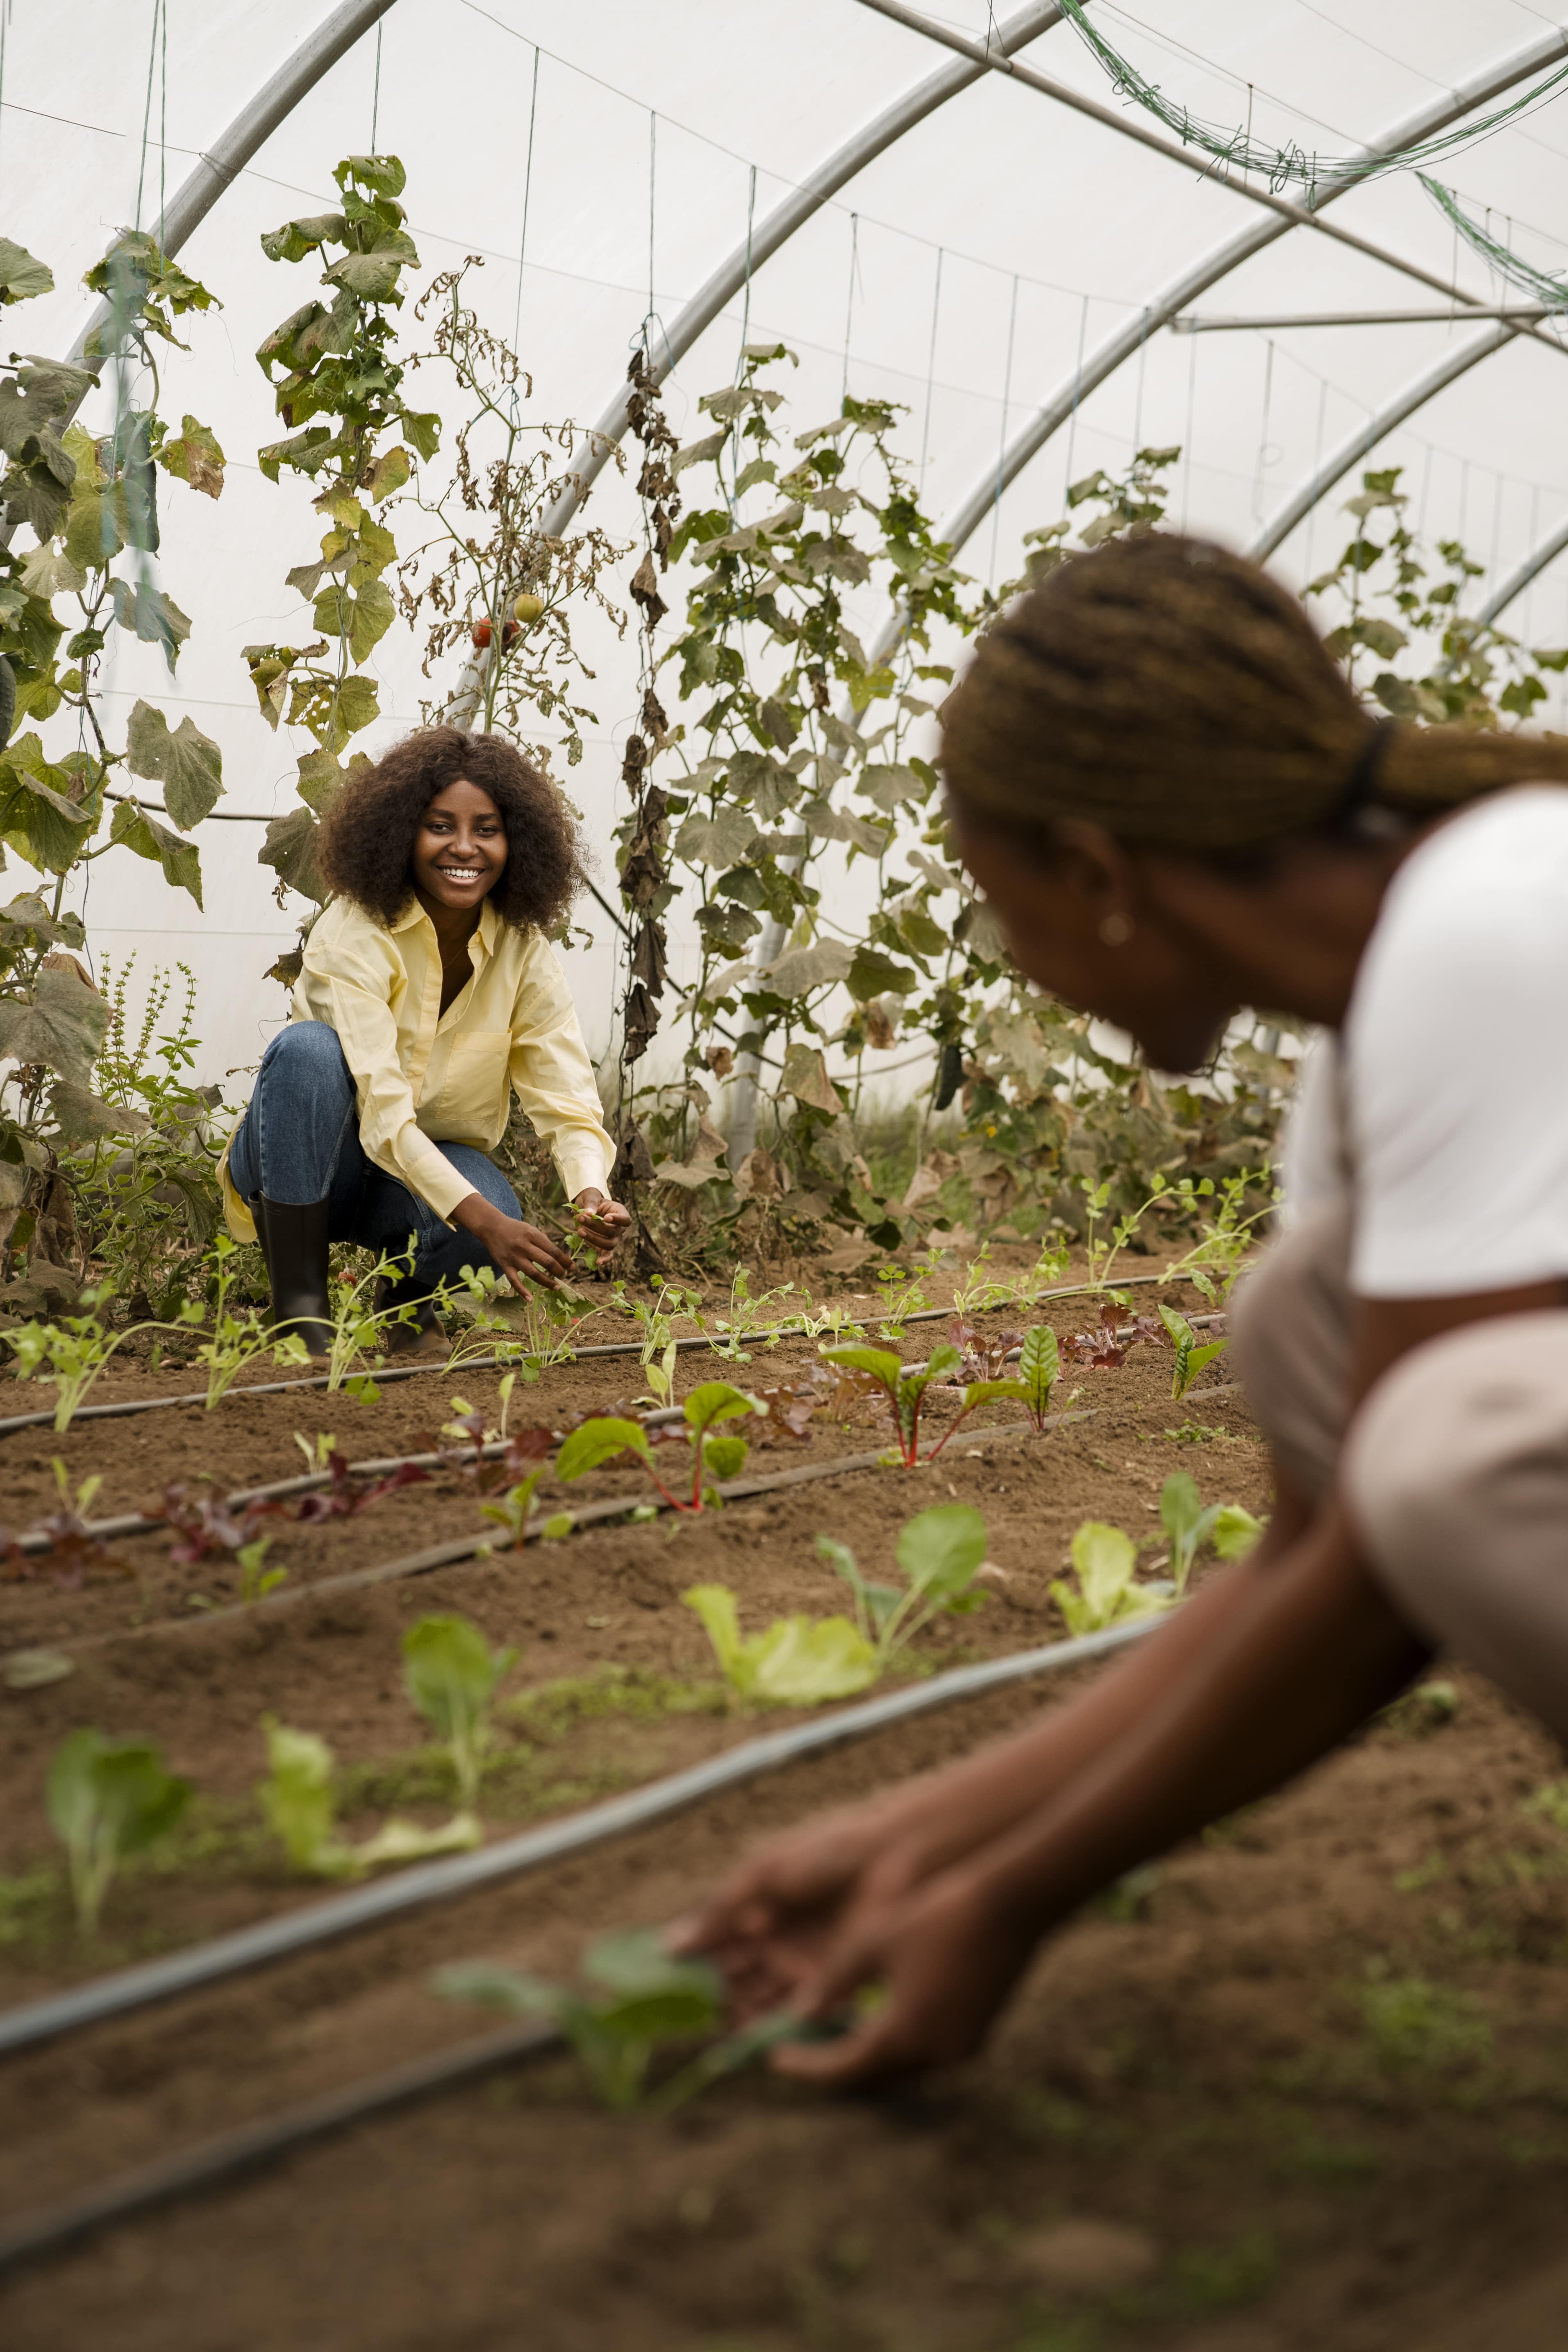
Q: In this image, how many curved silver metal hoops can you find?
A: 5